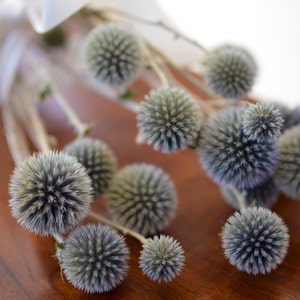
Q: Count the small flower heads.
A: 2